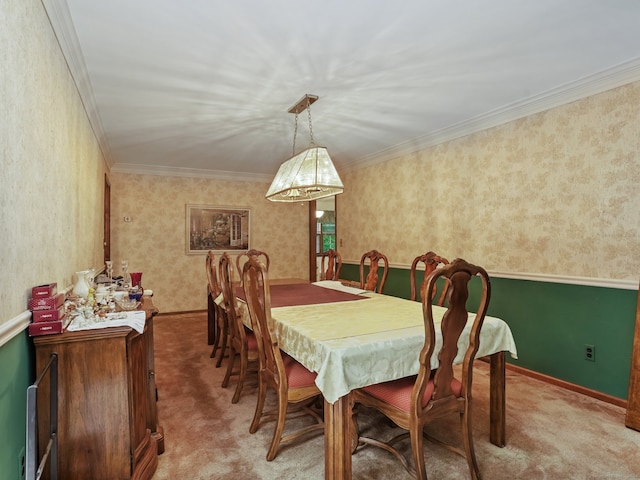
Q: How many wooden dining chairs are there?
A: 8